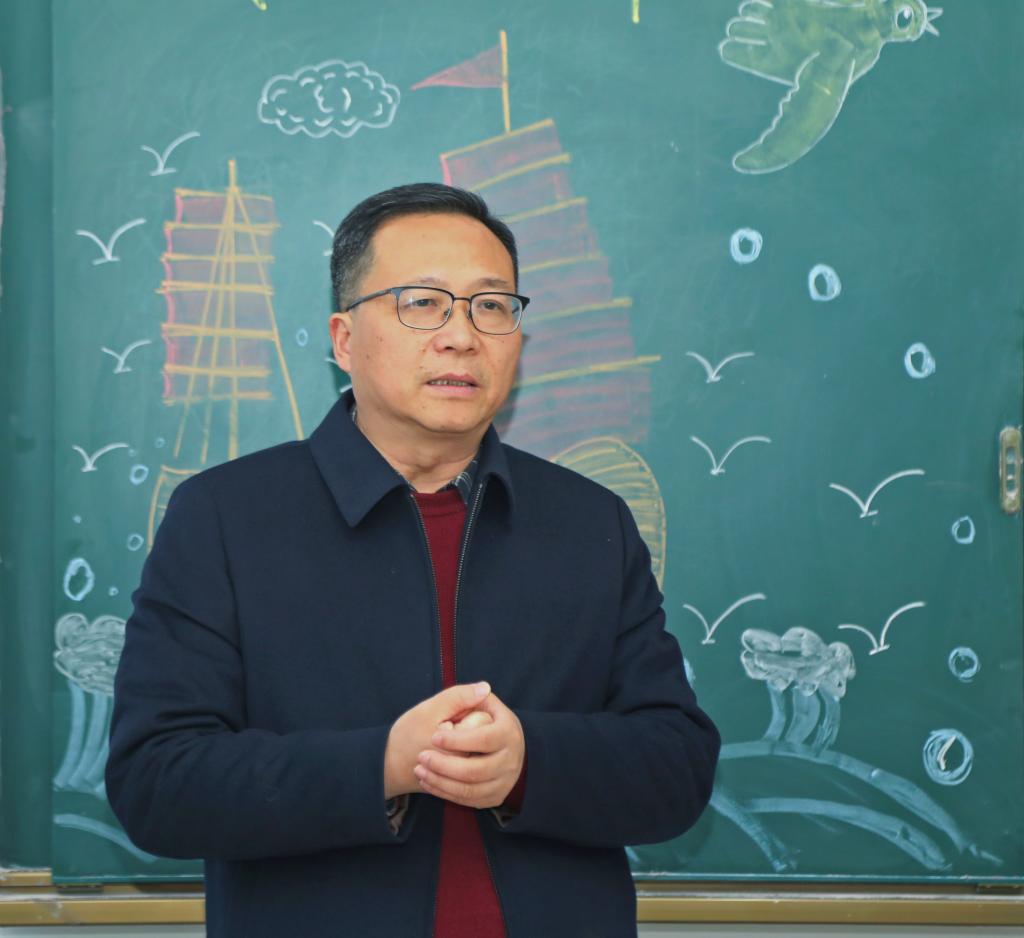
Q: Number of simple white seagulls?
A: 11